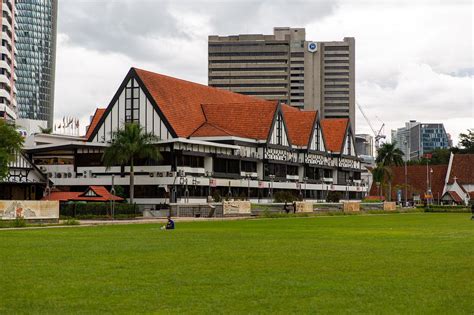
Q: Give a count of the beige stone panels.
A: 5